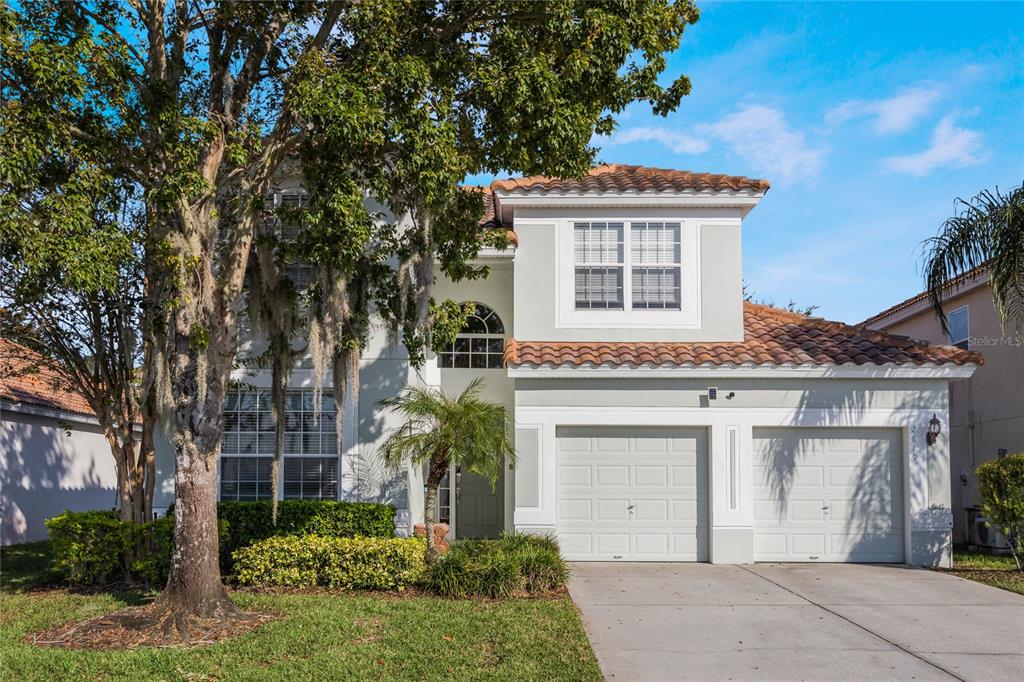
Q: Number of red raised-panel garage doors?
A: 0